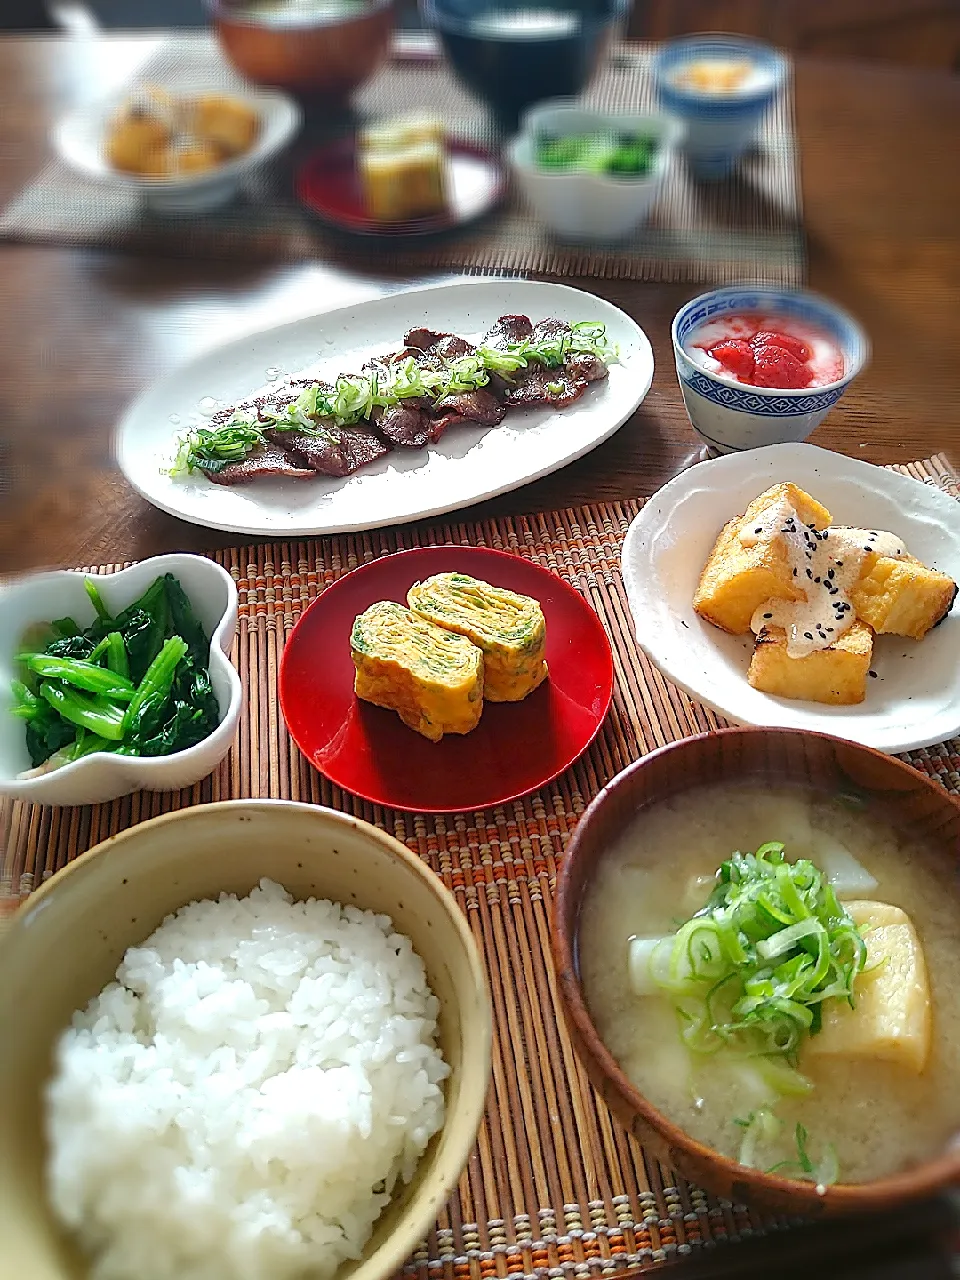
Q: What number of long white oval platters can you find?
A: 1